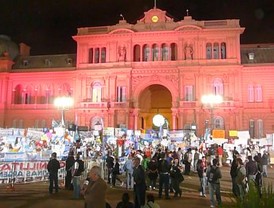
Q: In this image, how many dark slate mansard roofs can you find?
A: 2